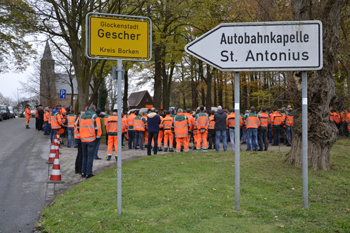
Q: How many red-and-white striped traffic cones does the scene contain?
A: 4